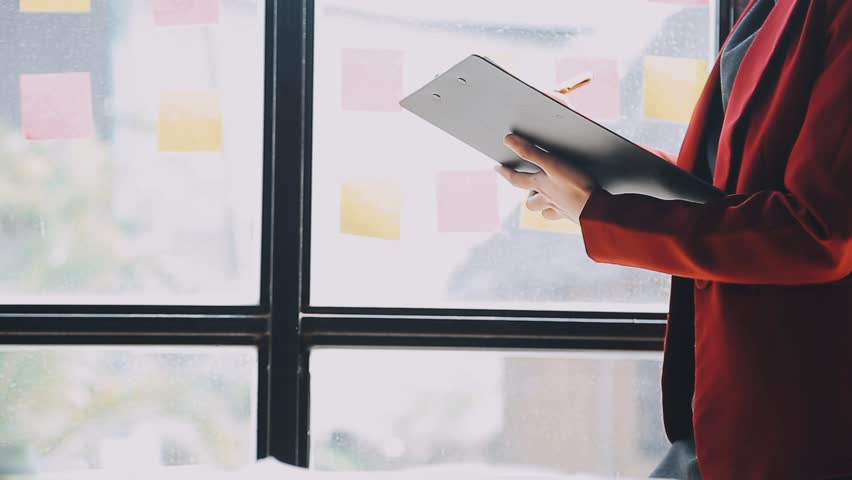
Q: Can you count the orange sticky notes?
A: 5